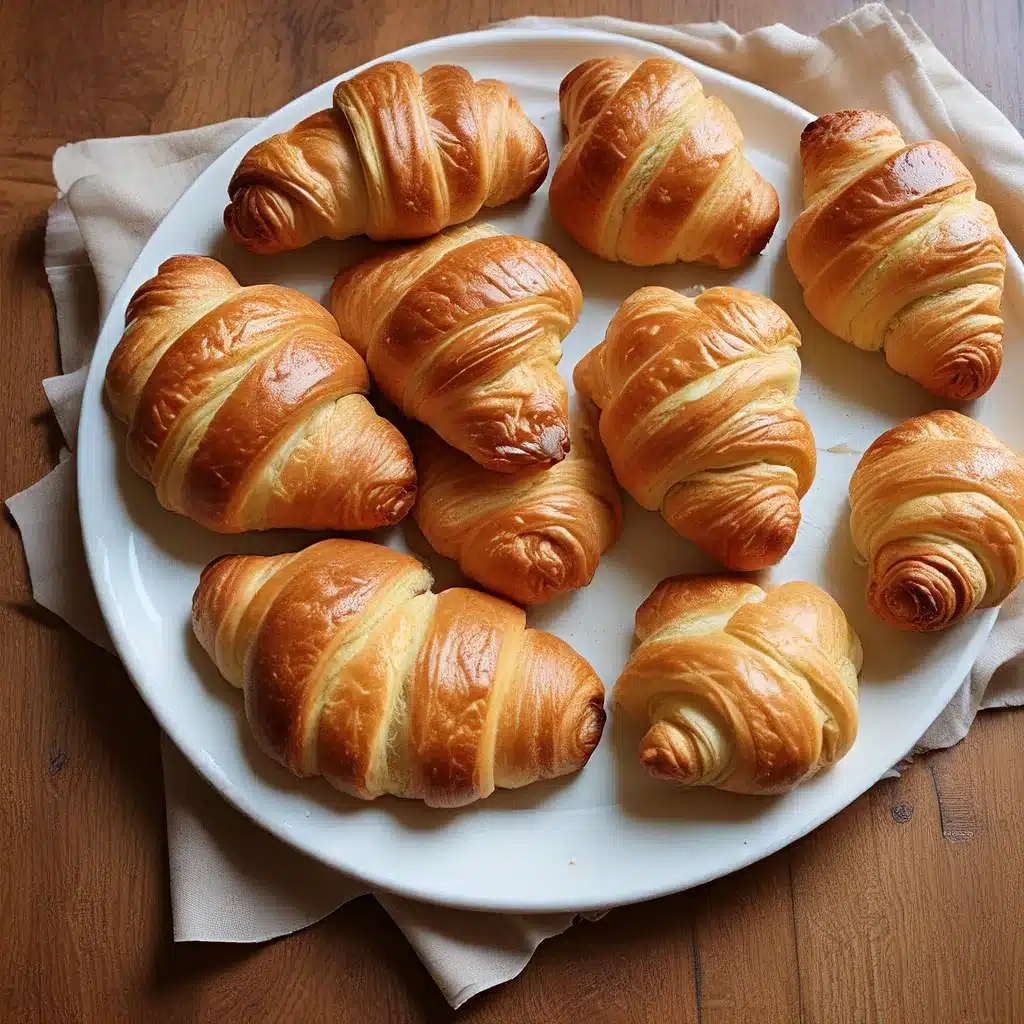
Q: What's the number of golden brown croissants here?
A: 10